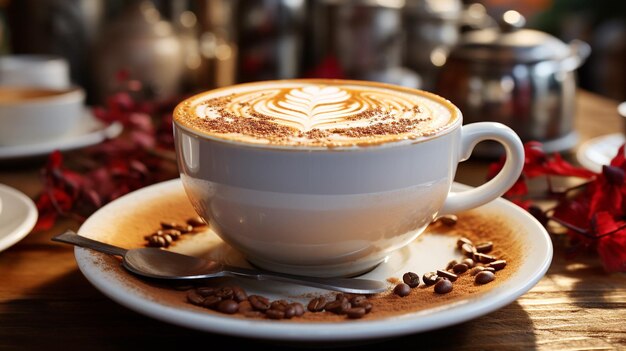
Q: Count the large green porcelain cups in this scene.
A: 0